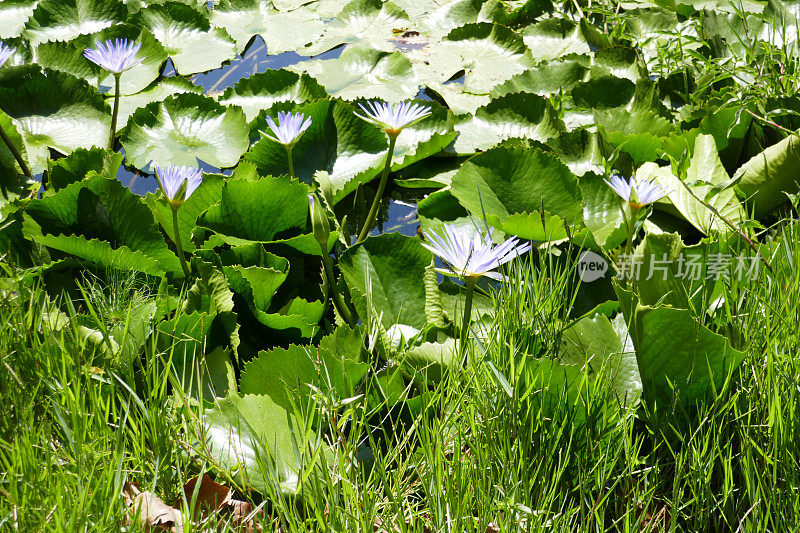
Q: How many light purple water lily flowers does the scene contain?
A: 7